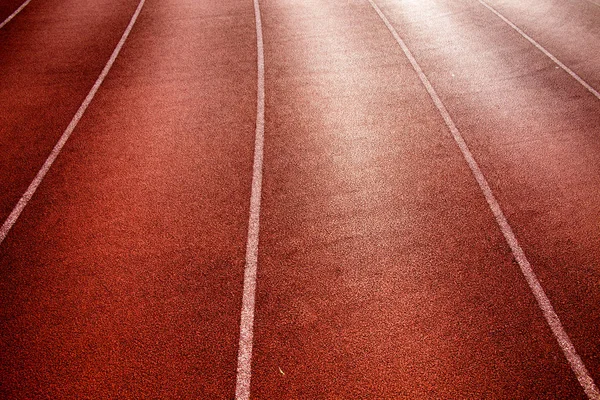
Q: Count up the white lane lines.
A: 5